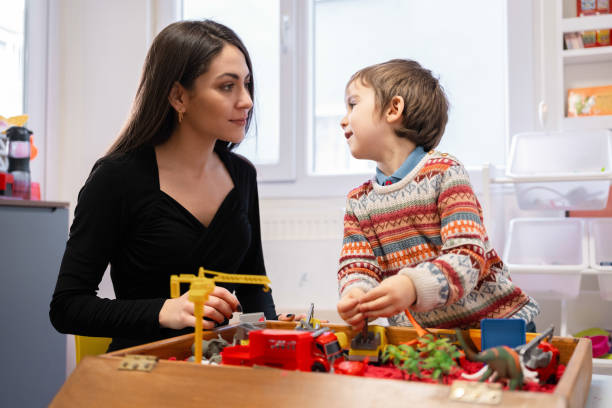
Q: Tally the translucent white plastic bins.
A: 3